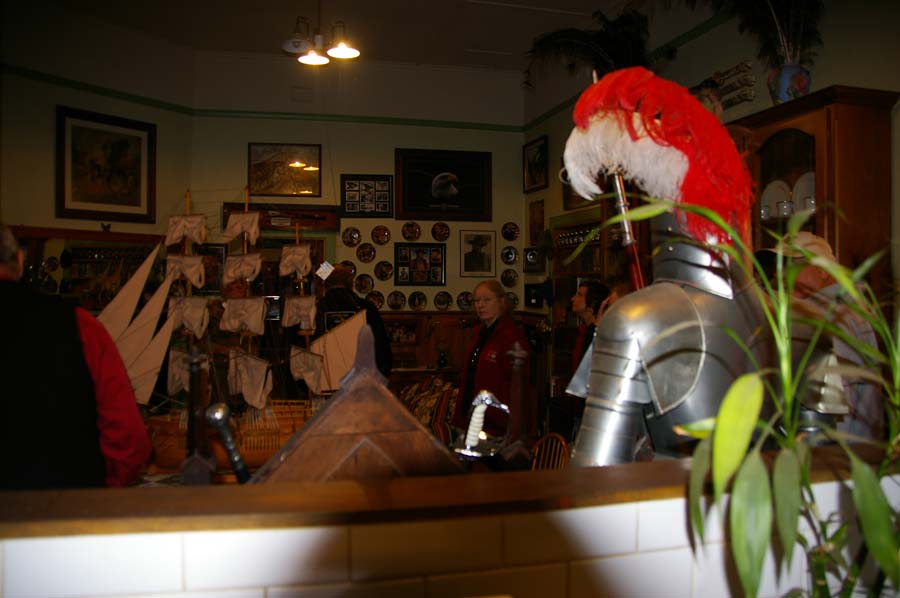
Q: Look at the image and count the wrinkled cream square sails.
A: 11